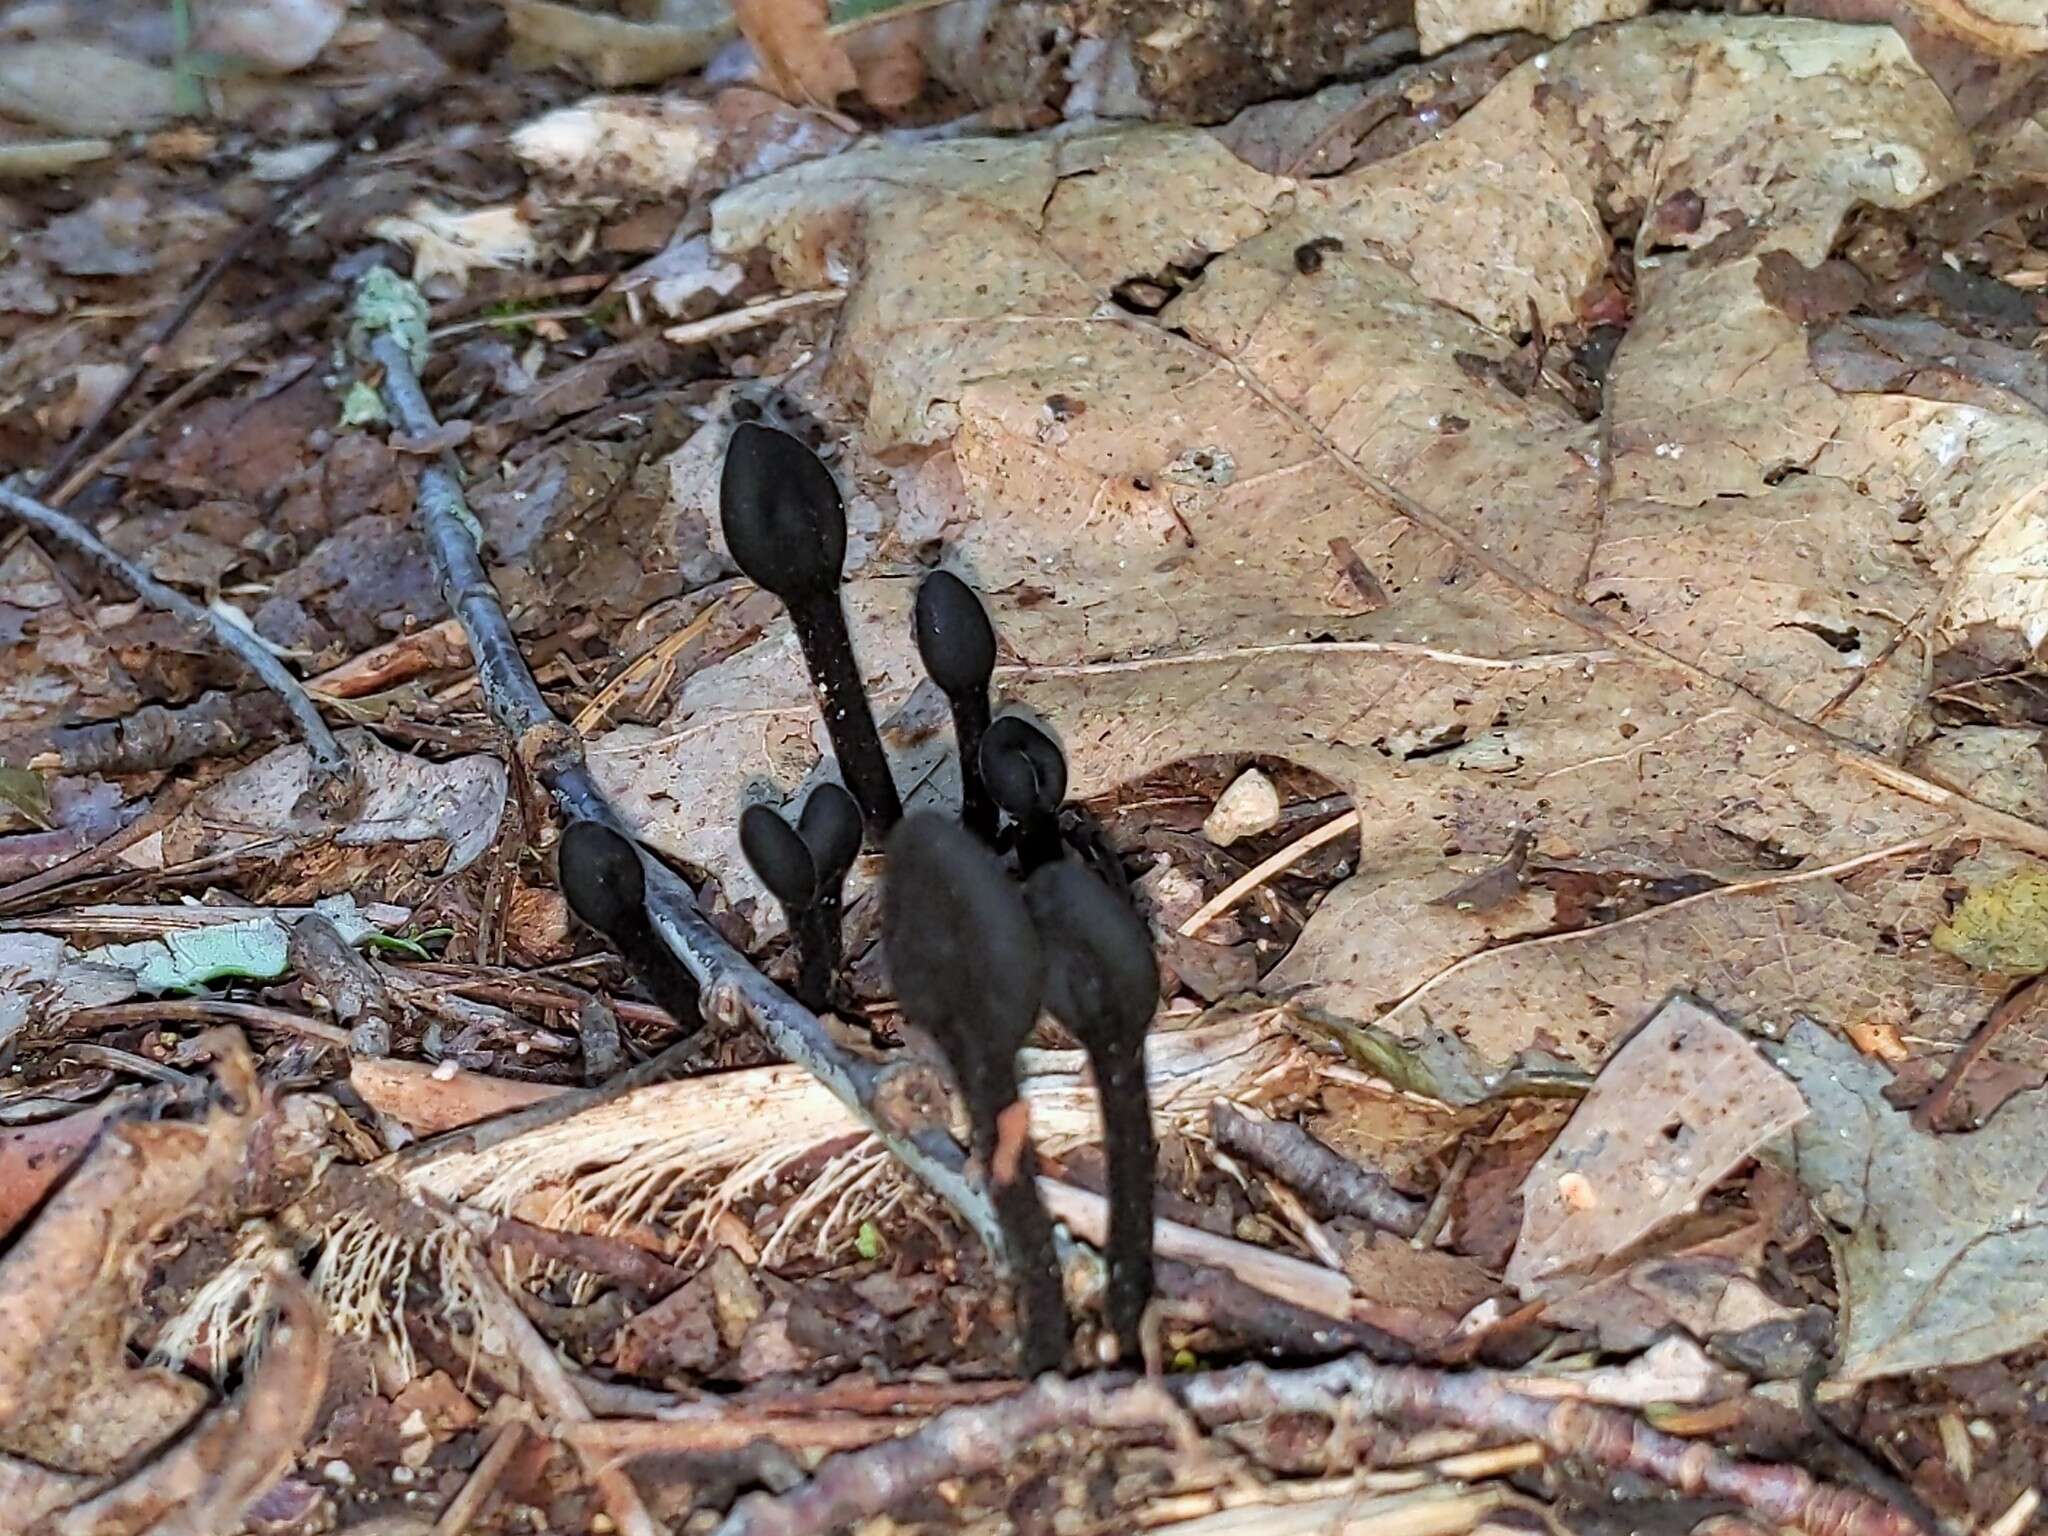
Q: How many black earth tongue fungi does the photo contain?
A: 8